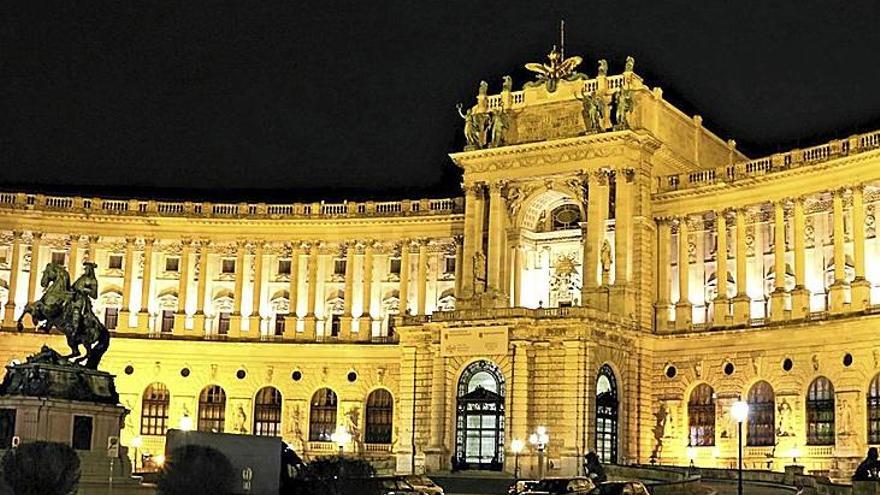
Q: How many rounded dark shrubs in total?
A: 2